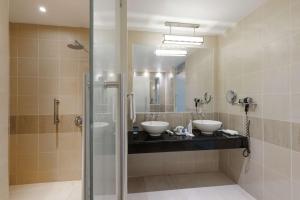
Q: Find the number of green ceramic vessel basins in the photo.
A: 0